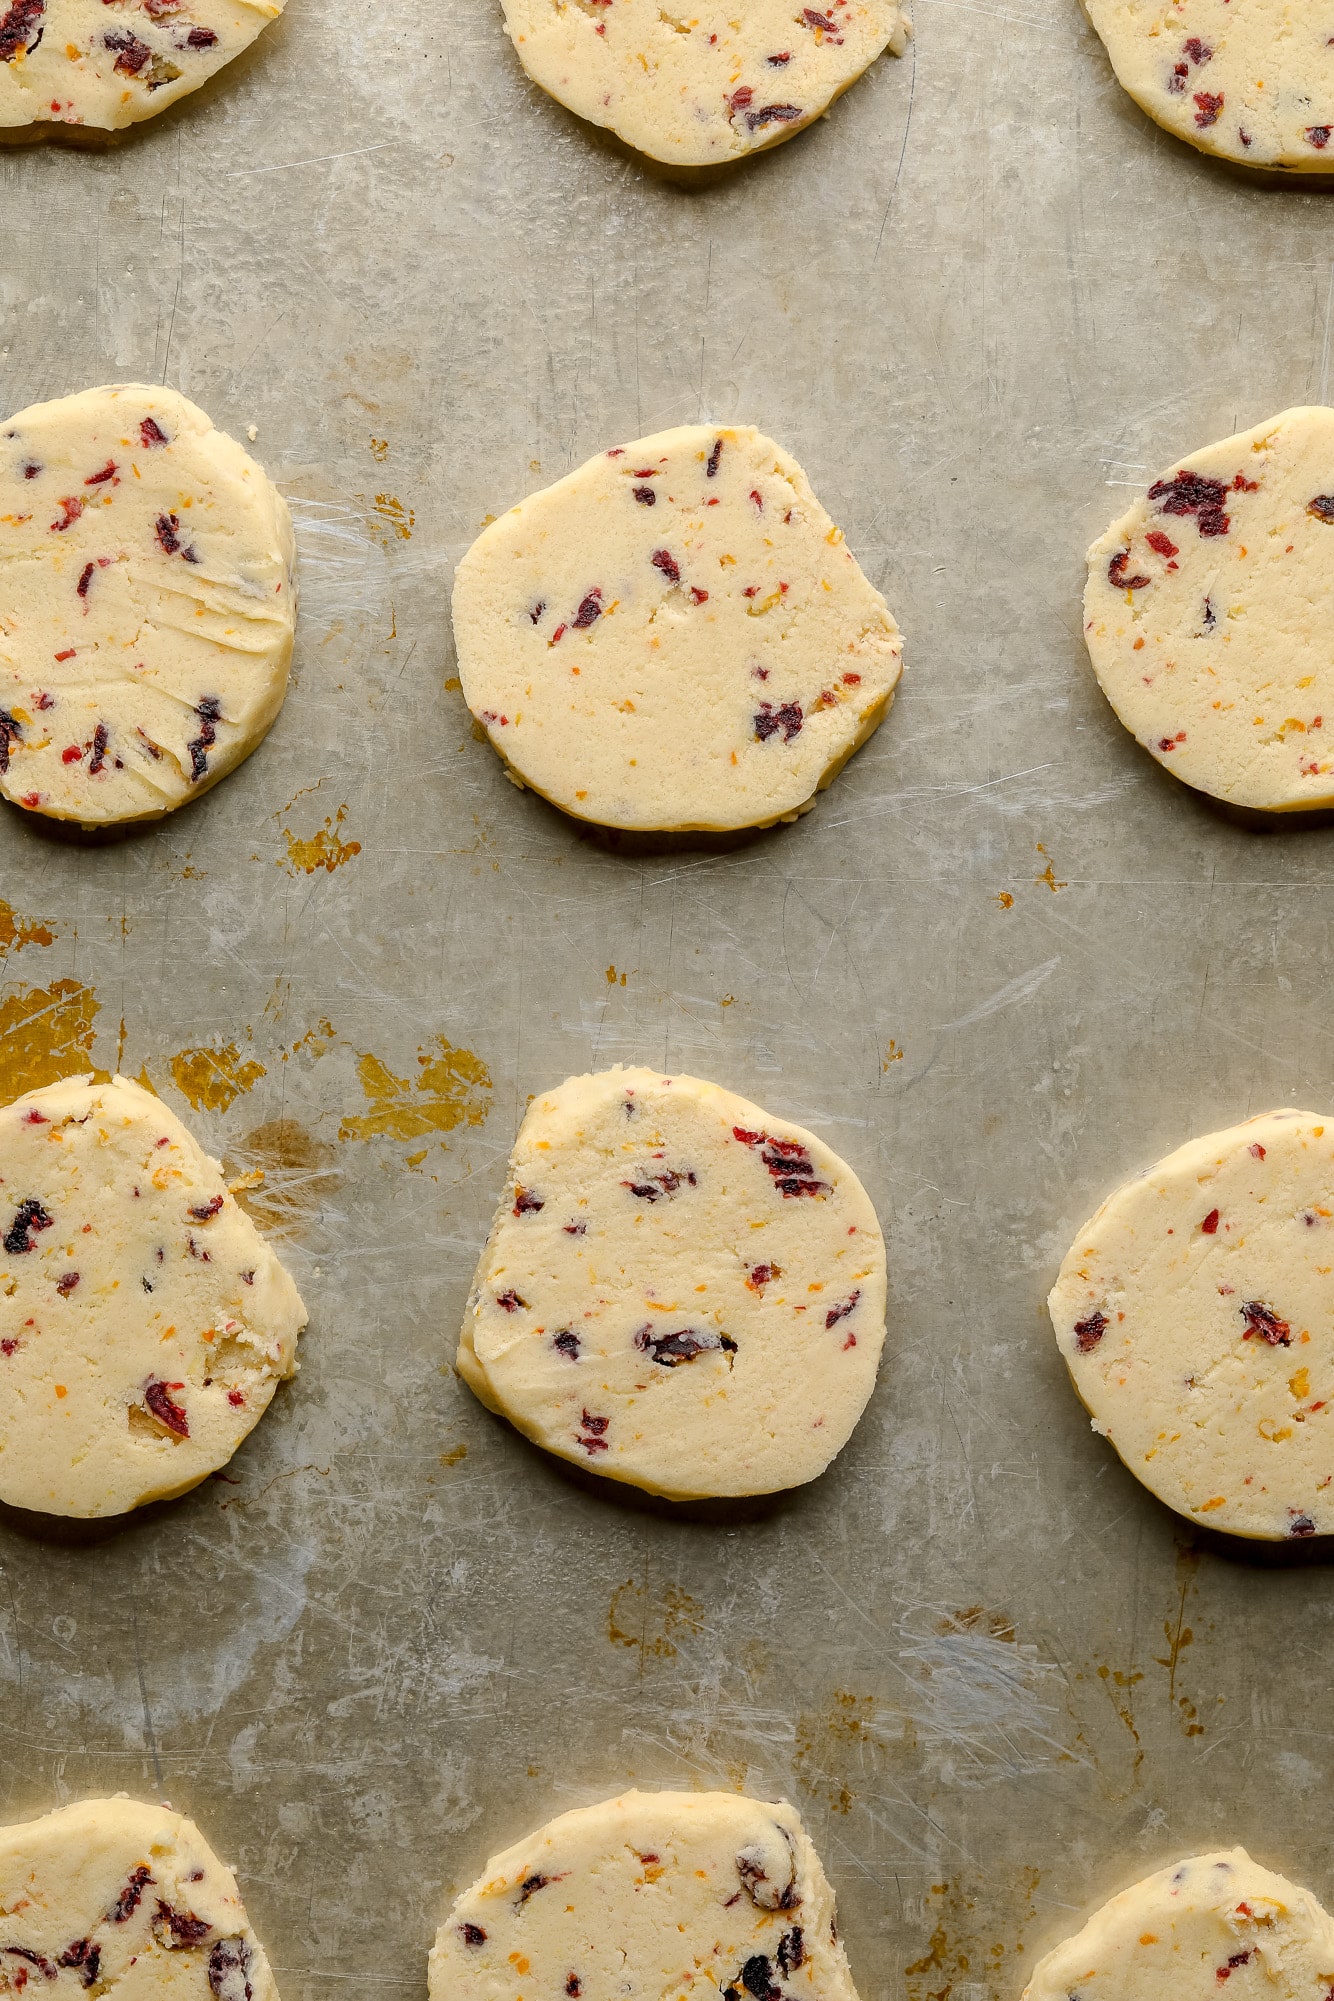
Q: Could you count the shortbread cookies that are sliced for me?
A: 12